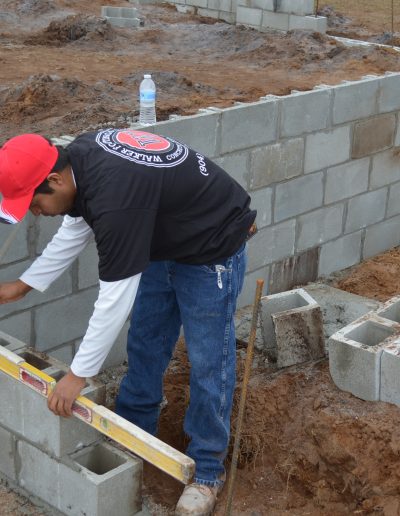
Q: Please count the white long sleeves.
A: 2